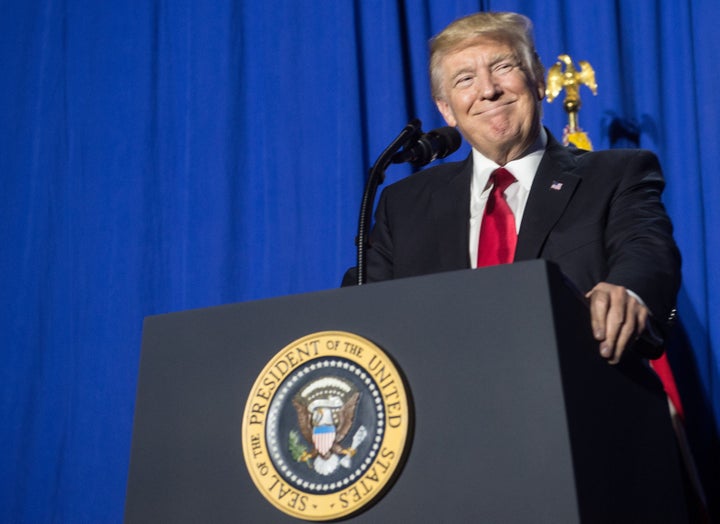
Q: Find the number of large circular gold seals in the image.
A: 1